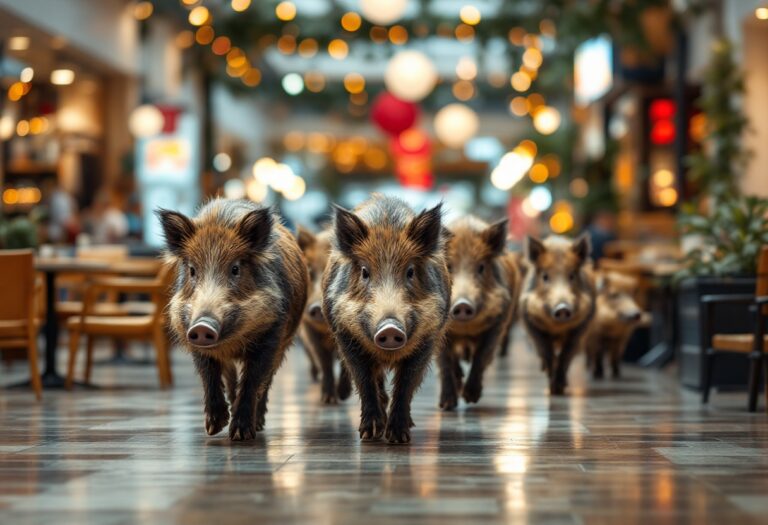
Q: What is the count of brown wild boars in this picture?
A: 6